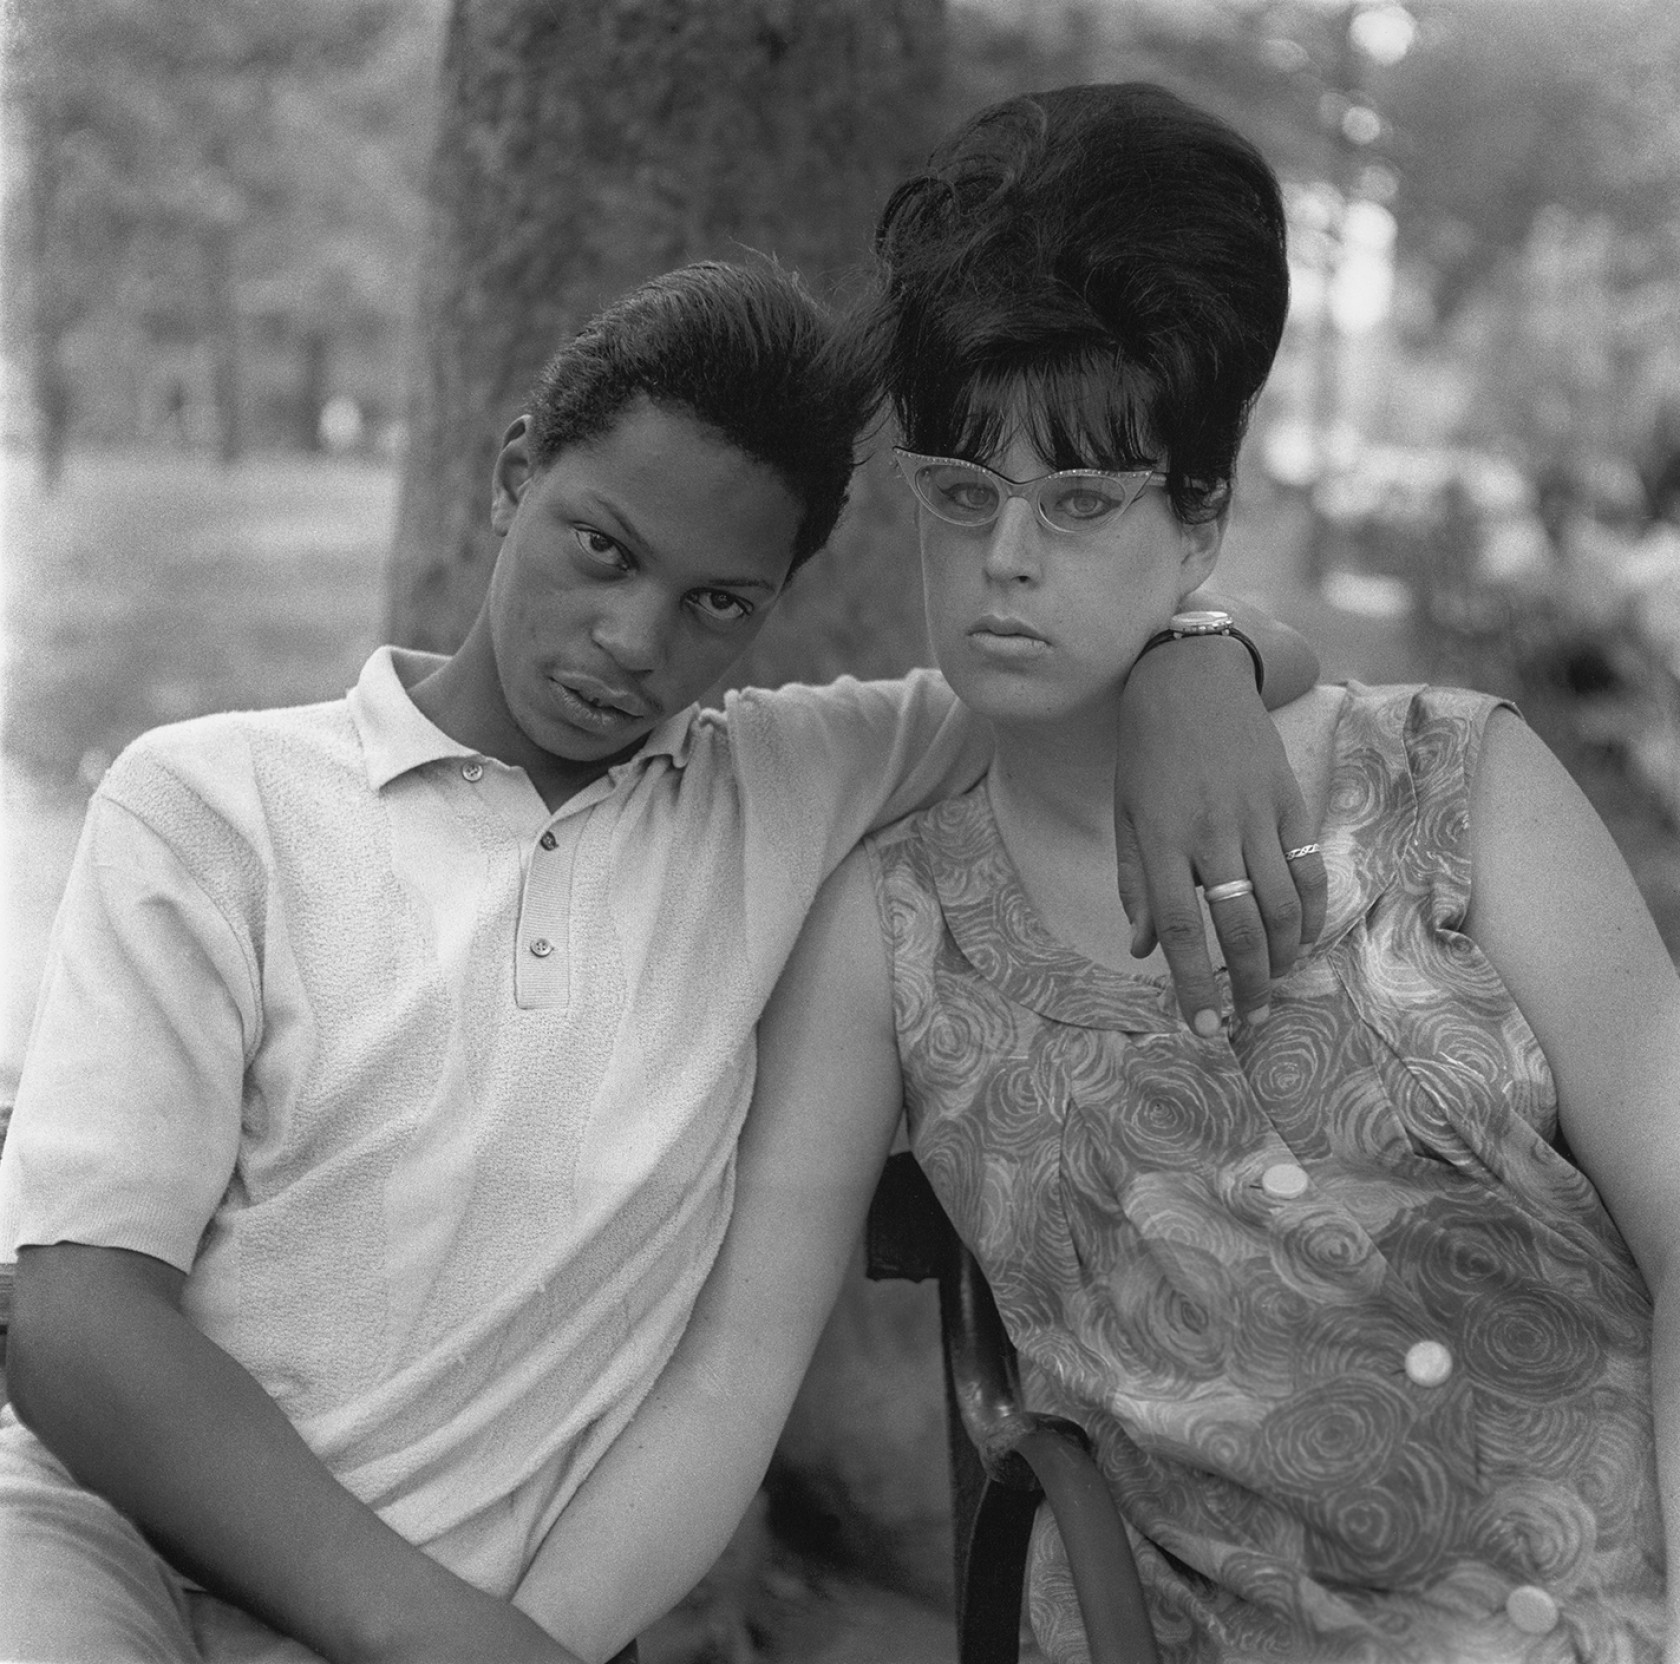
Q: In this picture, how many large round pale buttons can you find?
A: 3